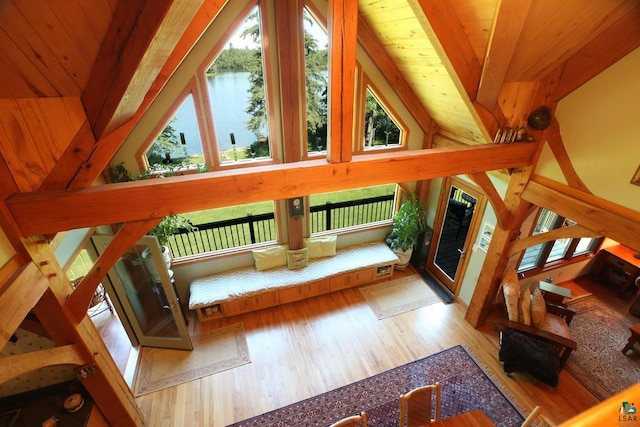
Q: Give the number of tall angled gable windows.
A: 4